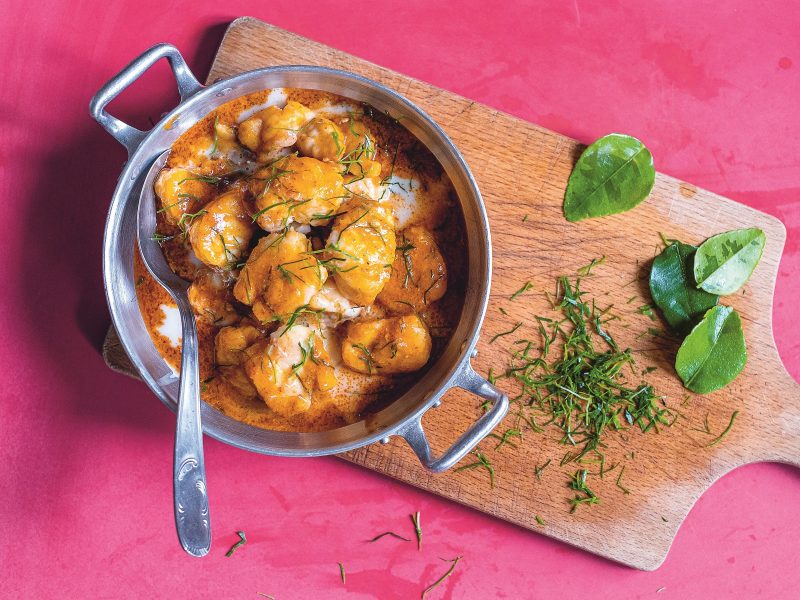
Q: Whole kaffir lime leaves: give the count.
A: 4